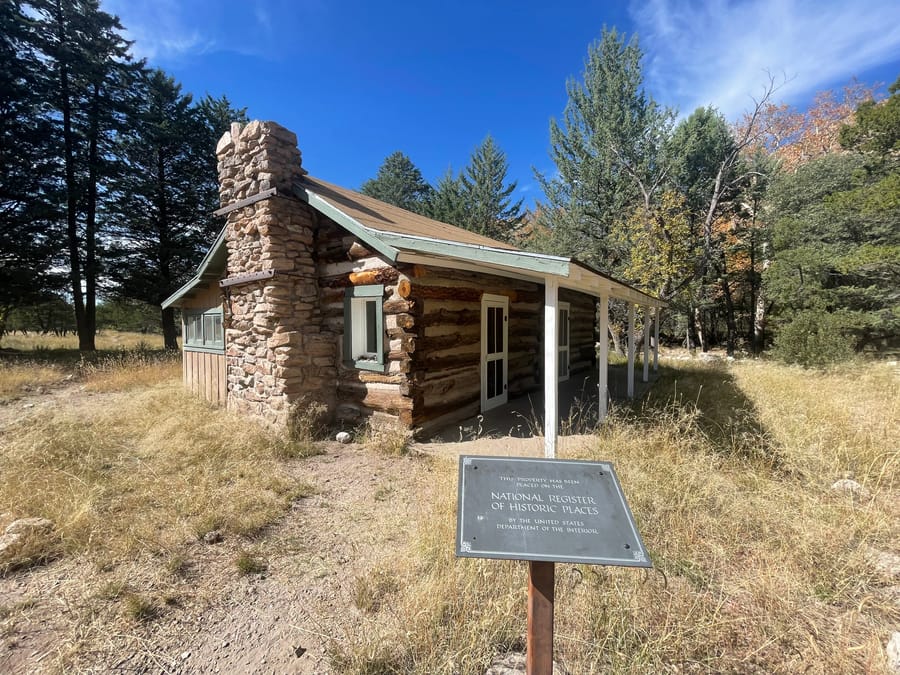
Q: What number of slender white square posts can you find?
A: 5